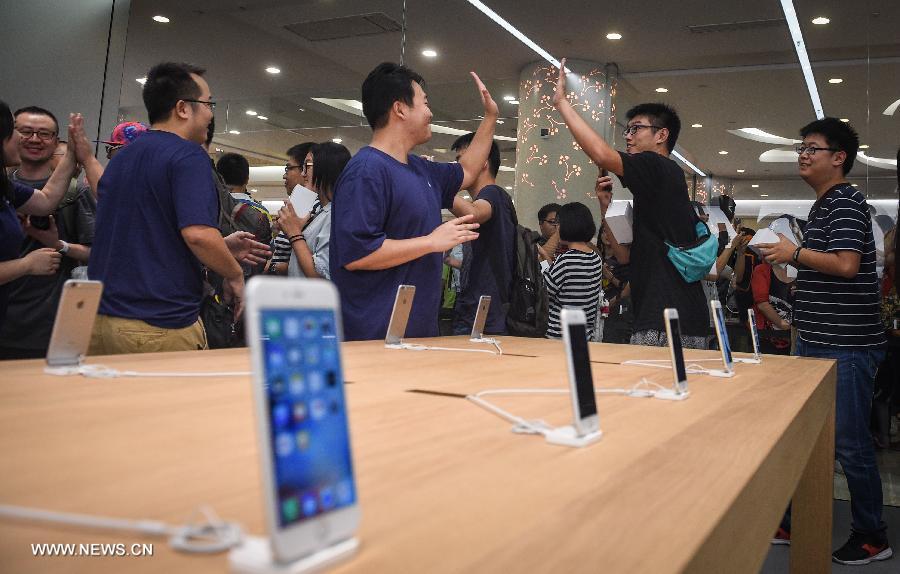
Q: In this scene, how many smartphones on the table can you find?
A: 8